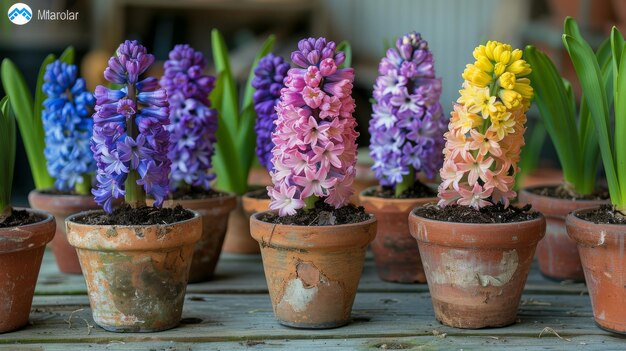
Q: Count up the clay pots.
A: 10